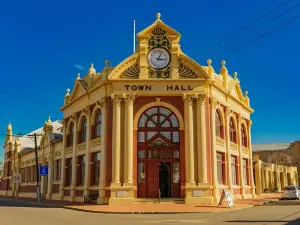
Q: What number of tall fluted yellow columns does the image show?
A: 4